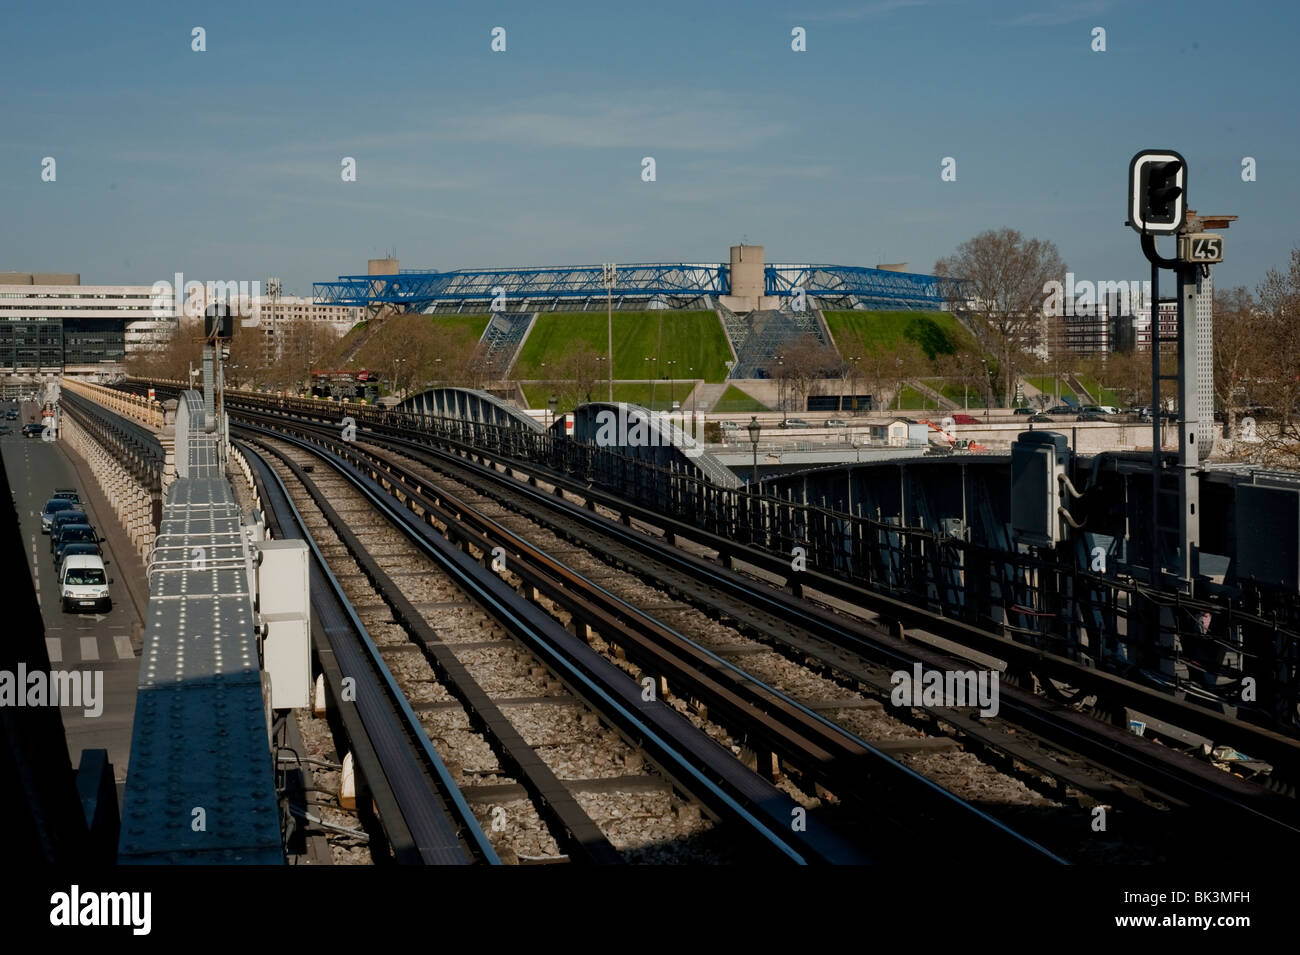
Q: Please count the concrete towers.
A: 3